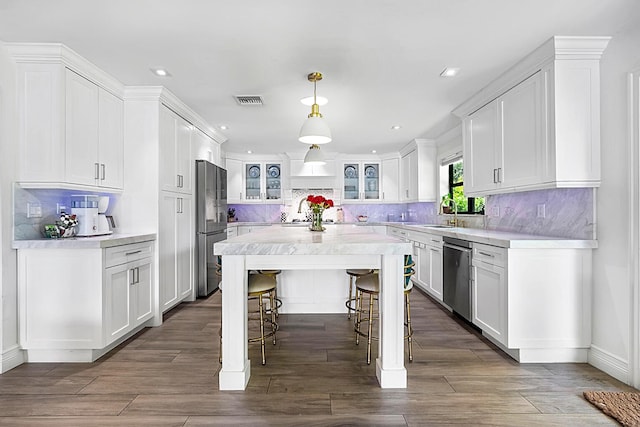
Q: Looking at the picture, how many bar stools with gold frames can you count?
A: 4